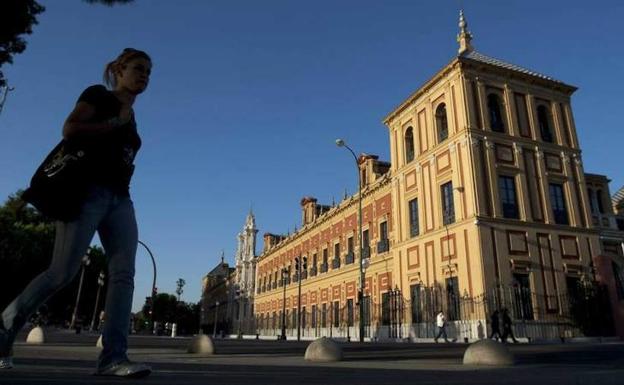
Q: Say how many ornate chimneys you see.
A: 3